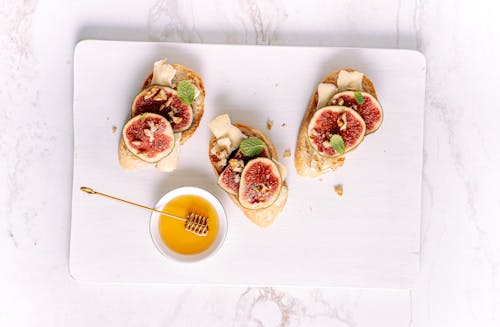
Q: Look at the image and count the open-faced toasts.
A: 3